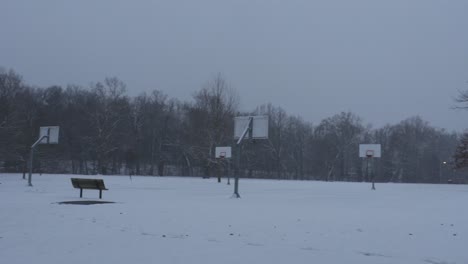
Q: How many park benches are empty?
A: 1